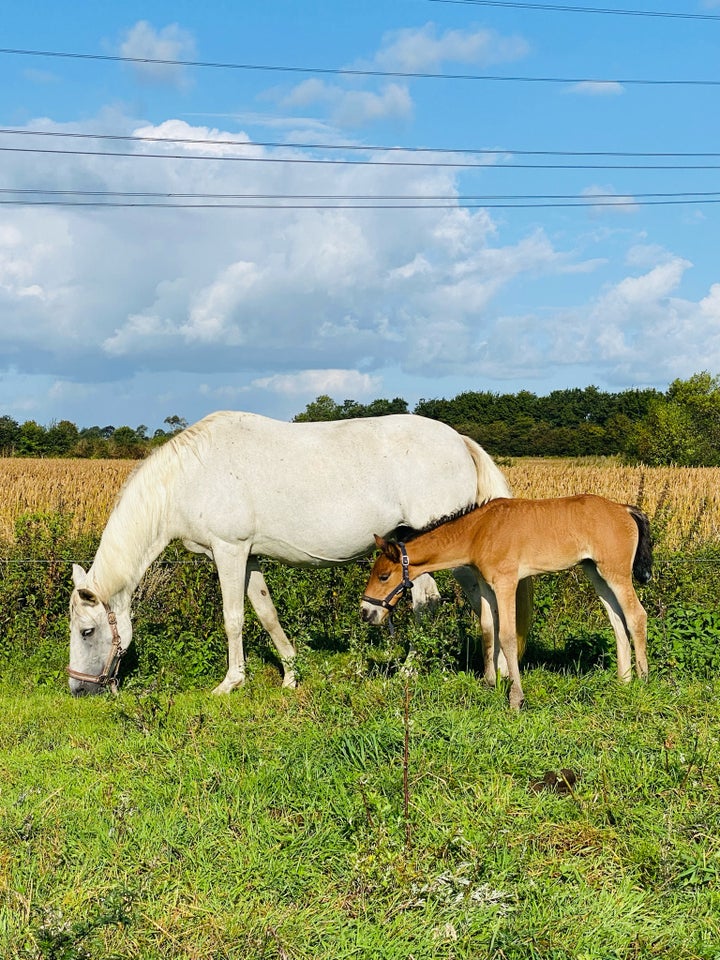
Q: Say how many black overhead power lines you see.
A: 6